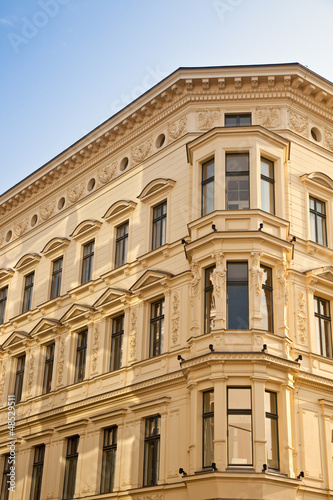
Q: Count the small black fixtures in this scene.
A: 12